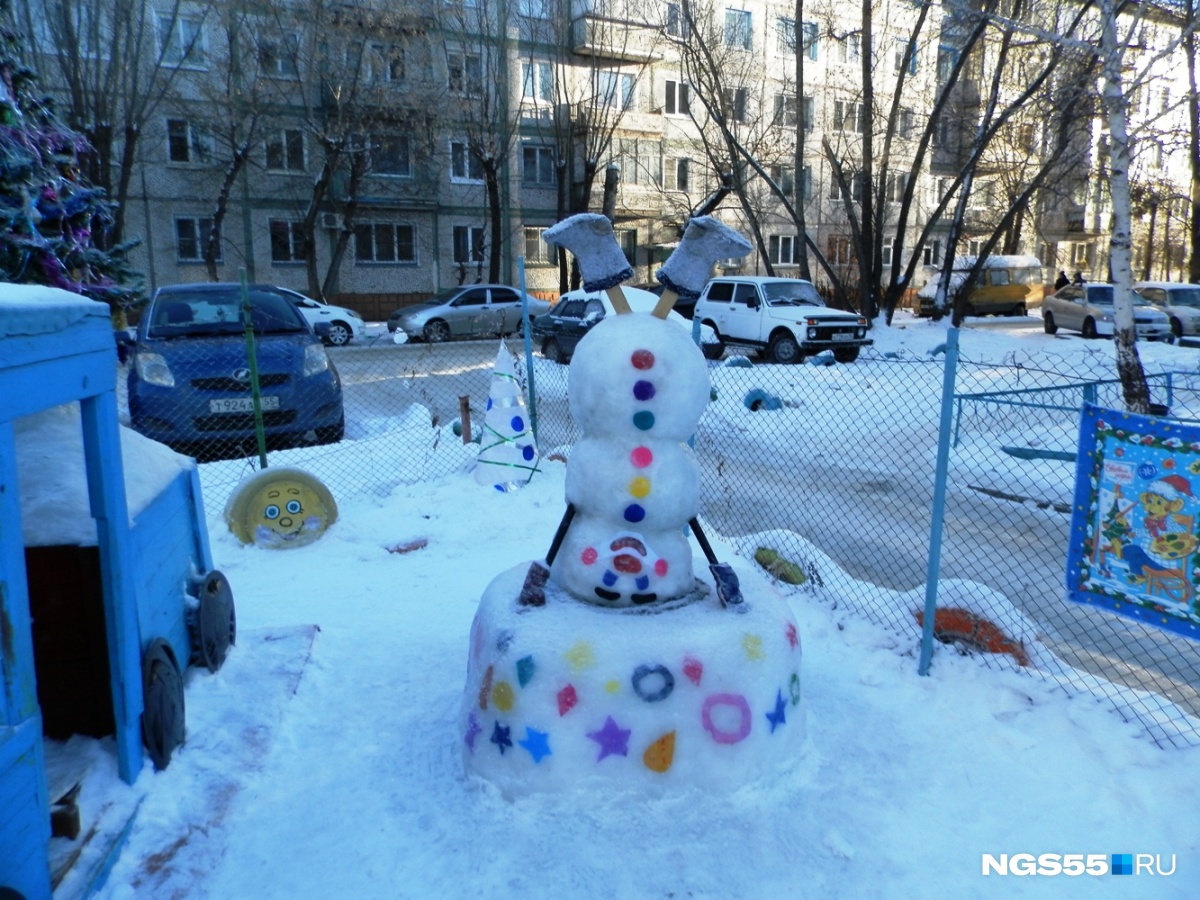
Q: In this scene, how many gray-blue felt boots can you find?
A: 2